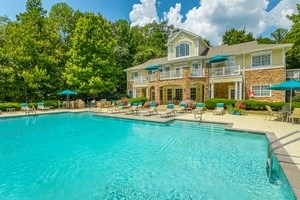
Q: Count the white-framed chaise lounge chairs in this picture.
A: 12